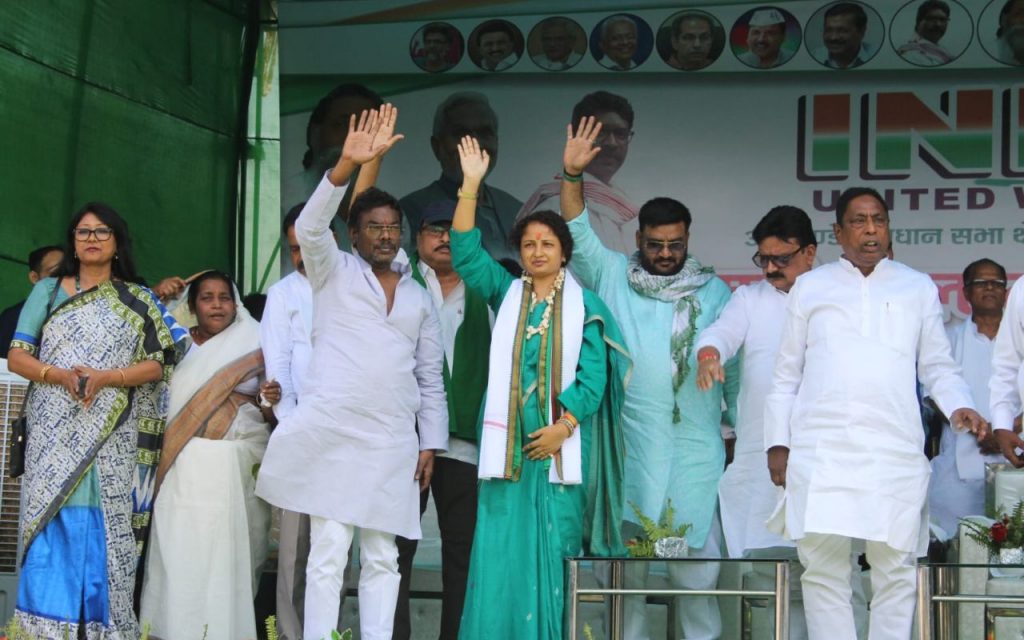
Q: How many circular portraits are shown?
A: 9